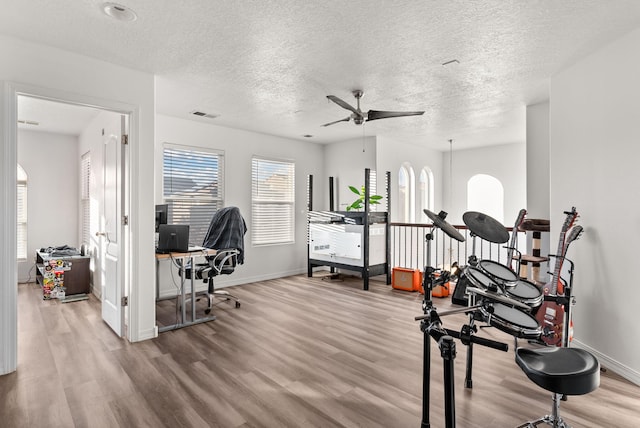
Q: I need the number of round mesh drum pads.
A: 4